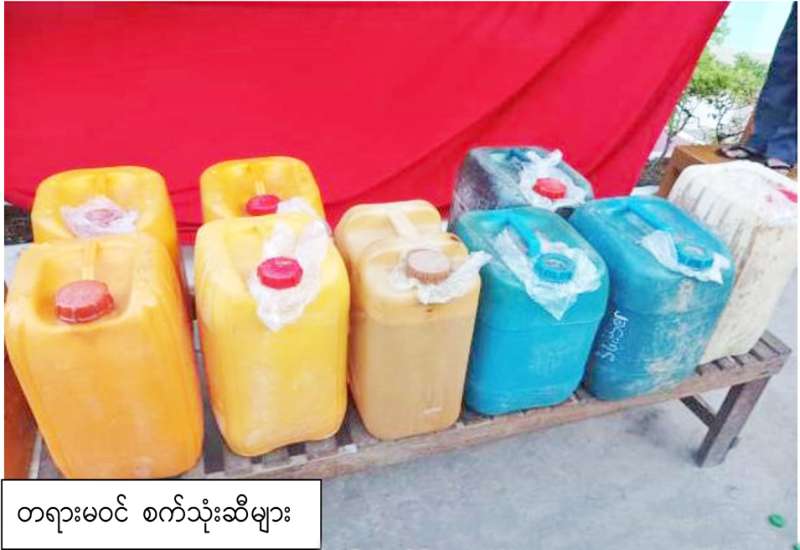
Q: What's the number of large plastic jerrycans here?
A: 9